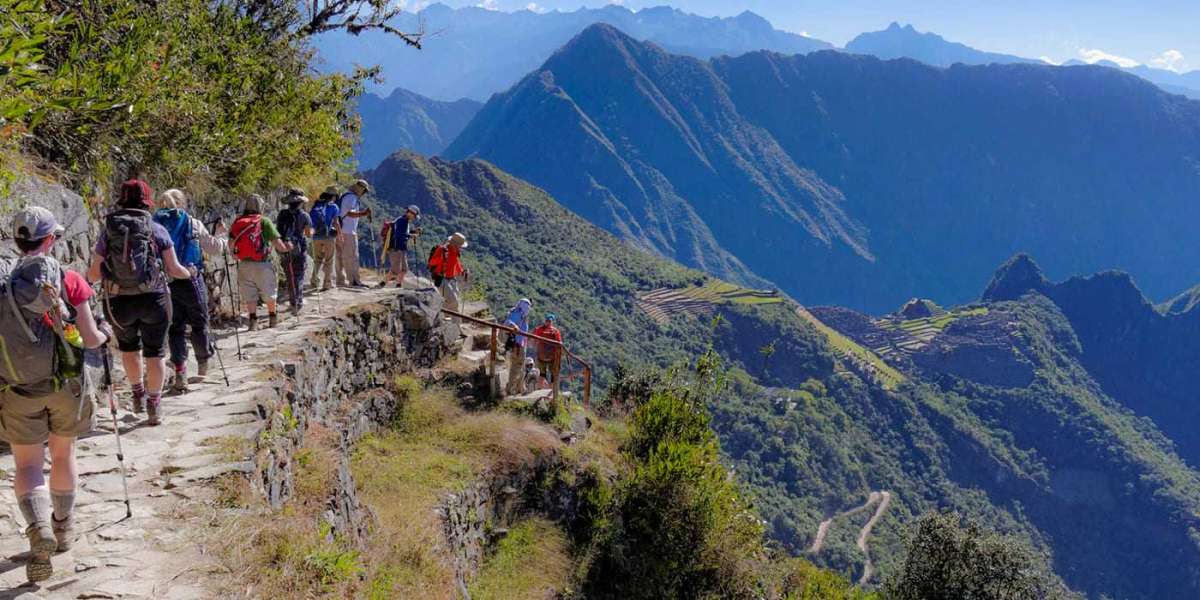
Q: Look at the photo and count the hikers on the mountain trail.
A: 12